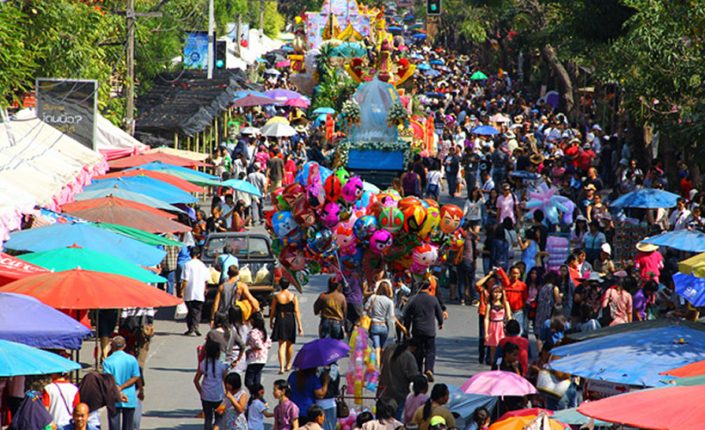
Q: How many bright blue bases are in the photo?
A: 1